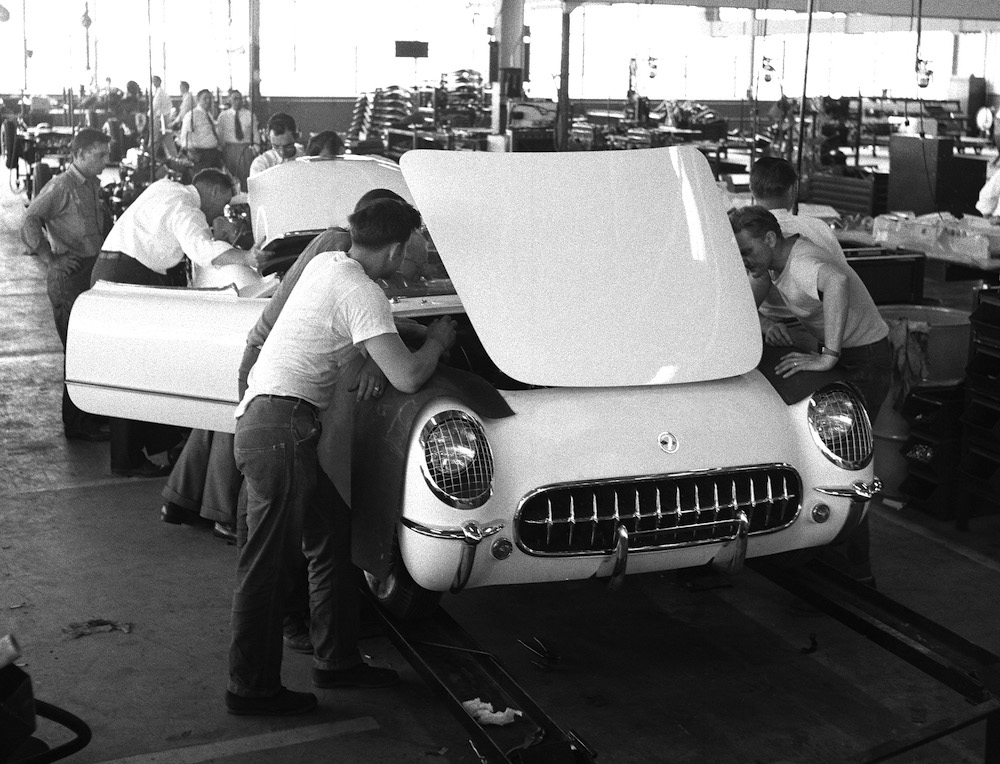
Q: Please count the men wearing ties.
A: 2